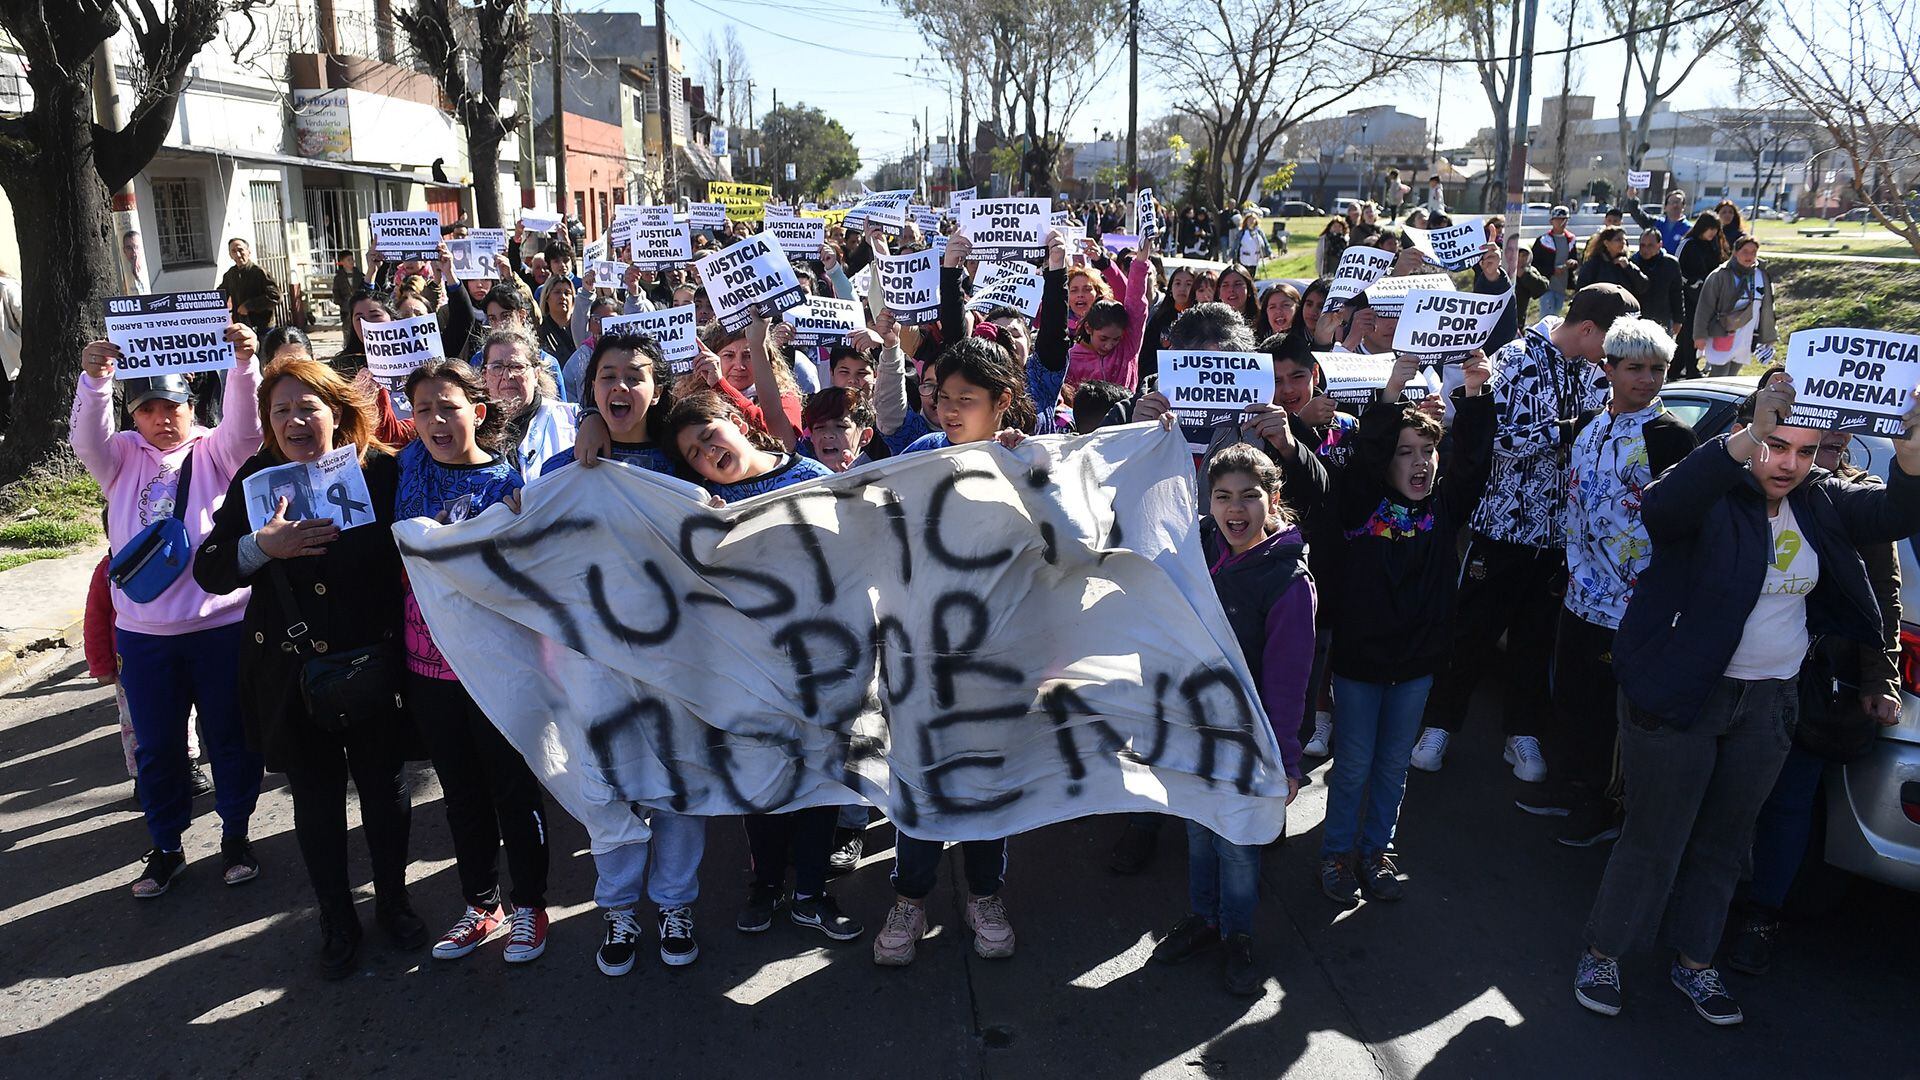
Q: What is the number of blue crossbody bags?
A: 1